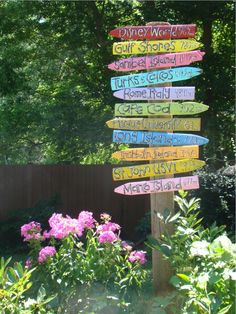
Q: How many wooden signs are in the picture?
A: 11